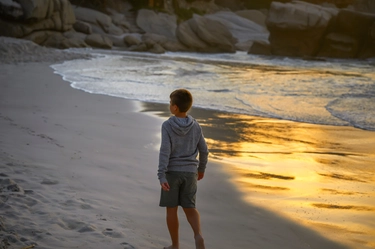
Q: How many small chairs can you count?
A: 0